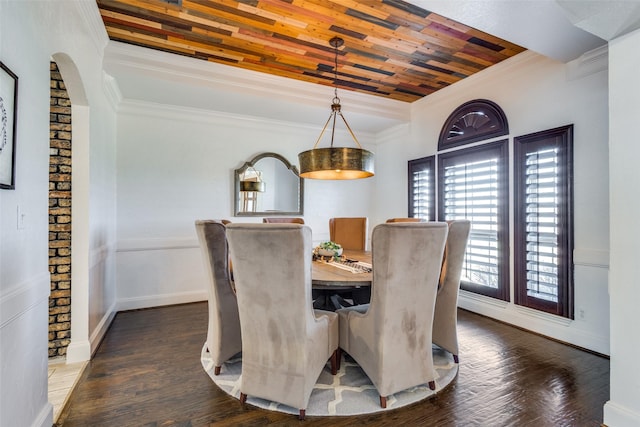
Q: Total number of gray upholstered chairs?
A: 4